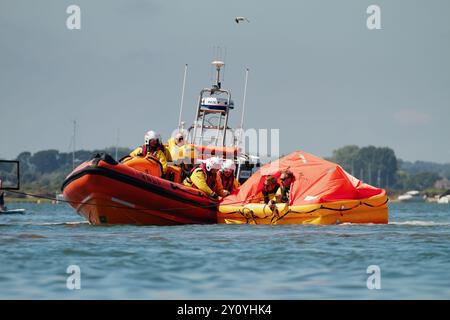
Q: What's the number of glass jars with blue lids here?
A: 0